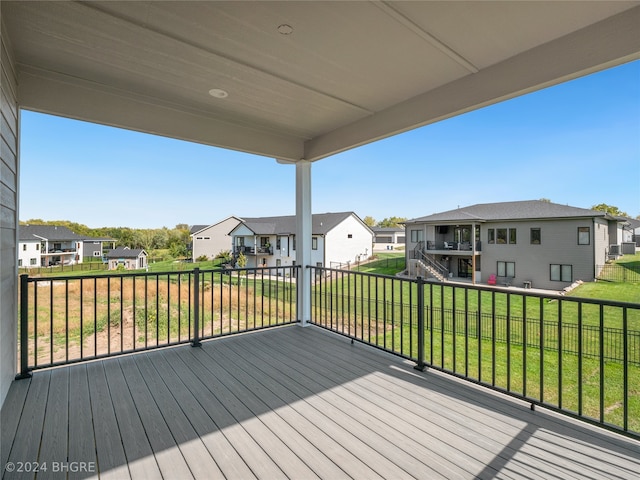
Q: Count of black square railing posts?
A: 3